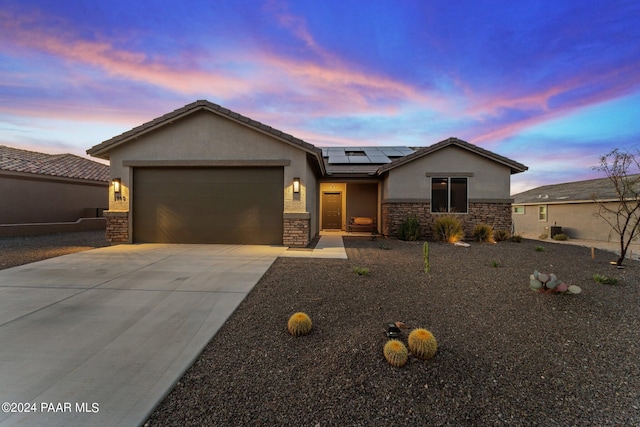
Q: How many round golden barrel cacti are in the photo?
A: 3